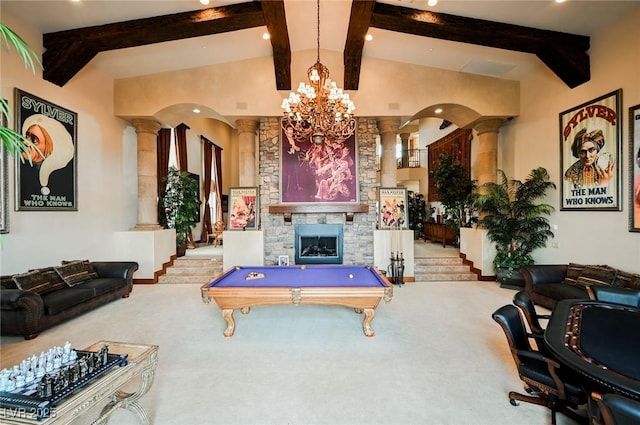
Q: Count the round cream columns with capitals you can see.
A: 4